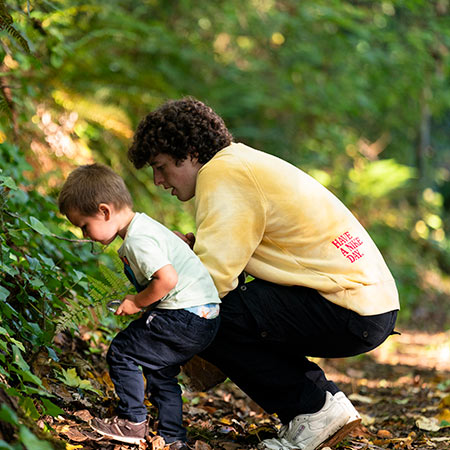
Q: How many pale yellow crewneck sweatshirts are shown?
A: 1